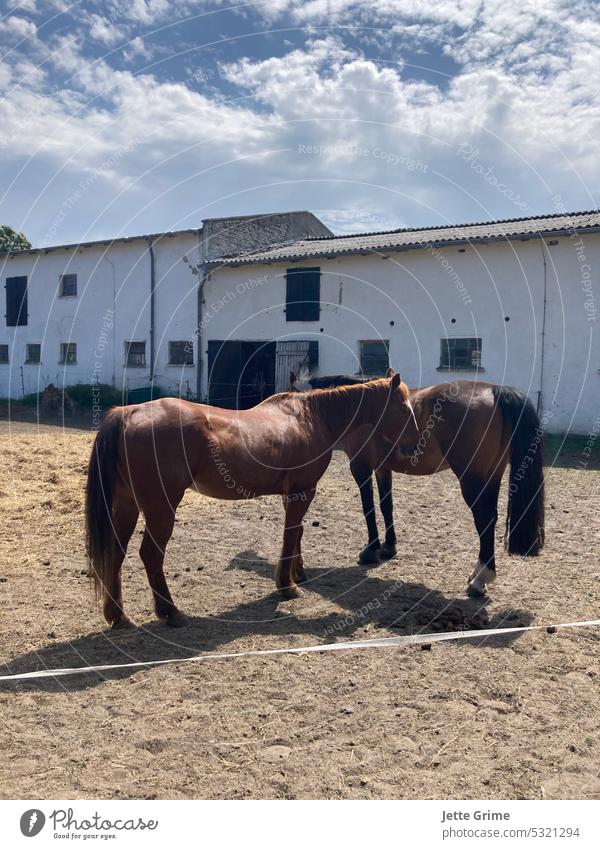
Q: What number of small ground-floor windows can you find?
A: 7